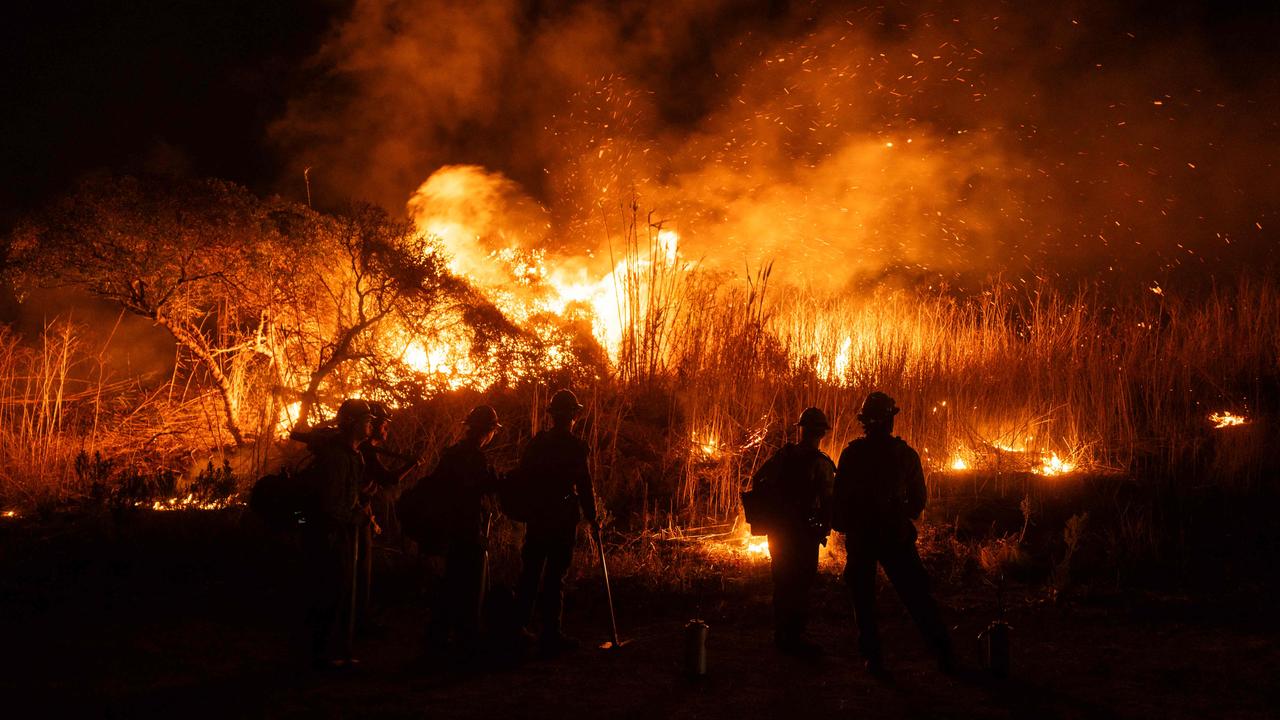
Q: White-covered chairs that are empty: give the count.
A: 0